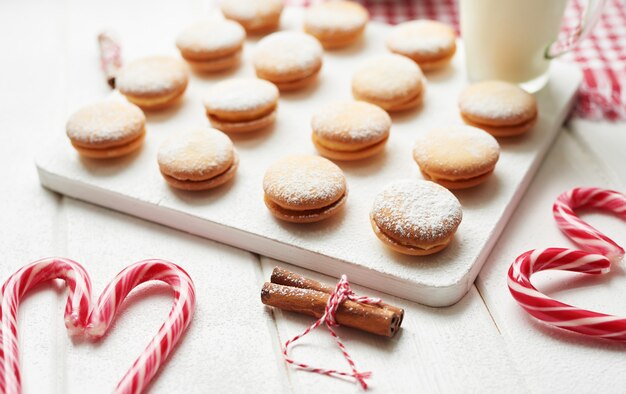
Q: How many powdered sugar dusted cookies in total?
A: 15